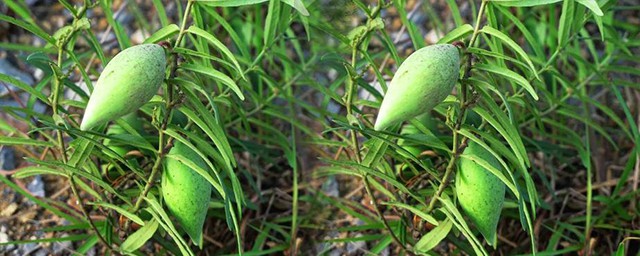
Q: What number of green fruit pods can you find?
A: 4